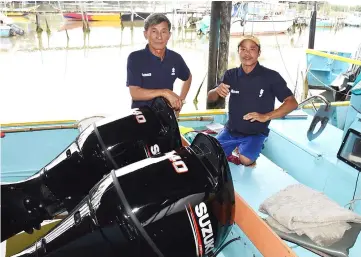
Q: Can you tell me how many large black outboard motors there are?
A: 2